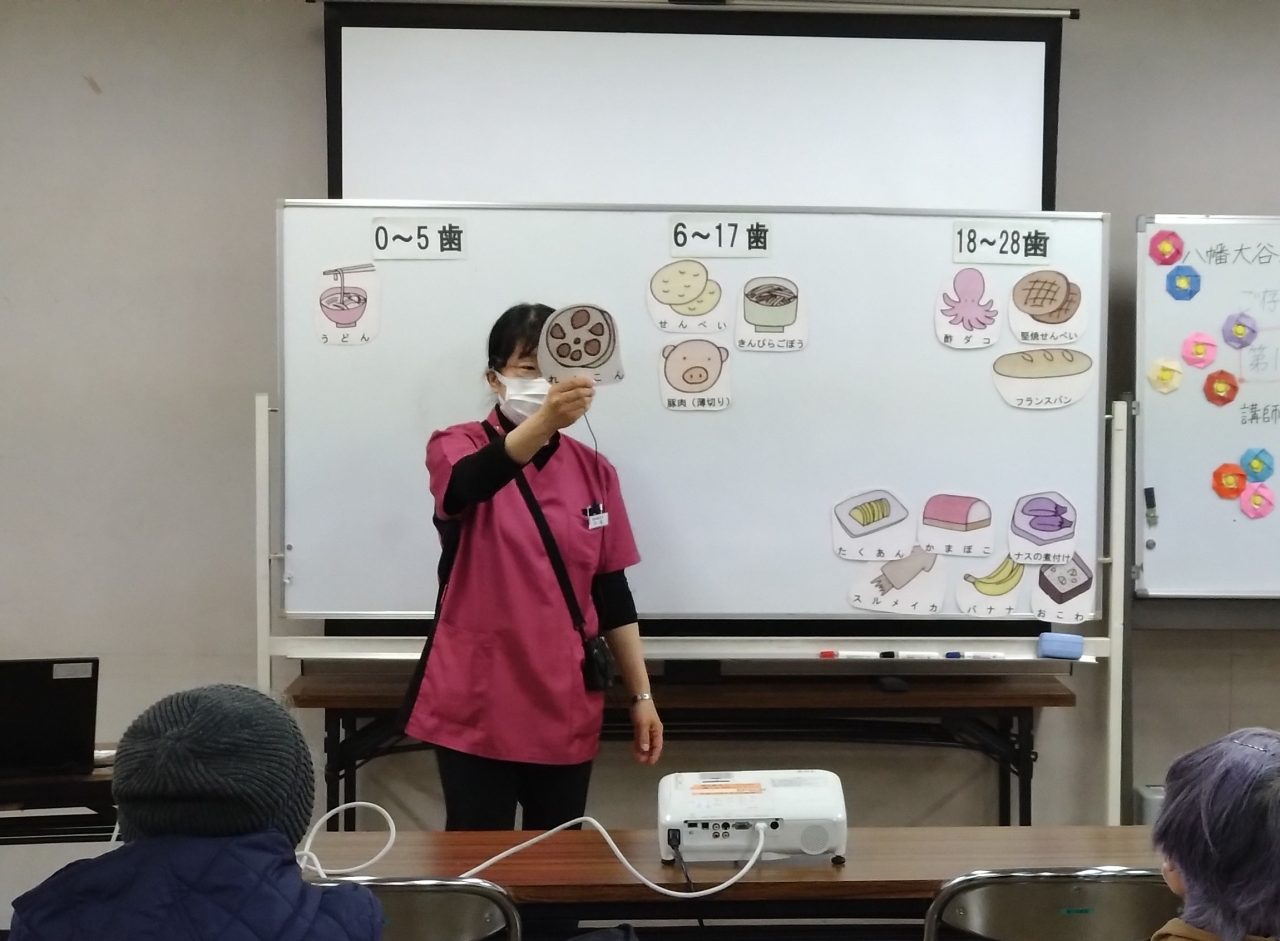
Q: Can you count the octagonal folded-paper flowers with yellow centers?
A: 9